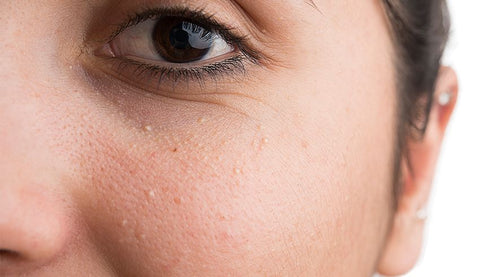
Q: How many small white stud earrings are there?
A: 2